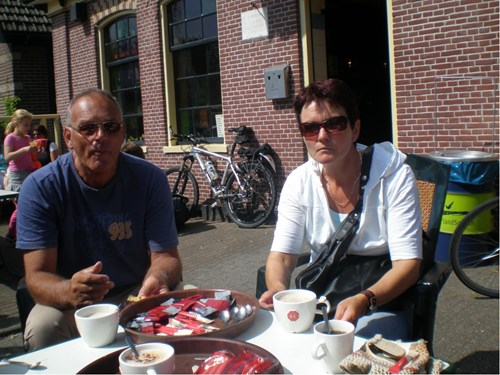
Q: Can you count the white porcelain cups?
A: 4